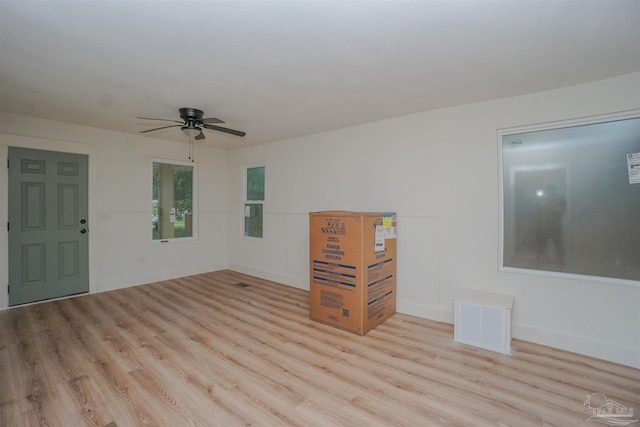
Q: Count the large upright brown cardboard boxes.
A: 1